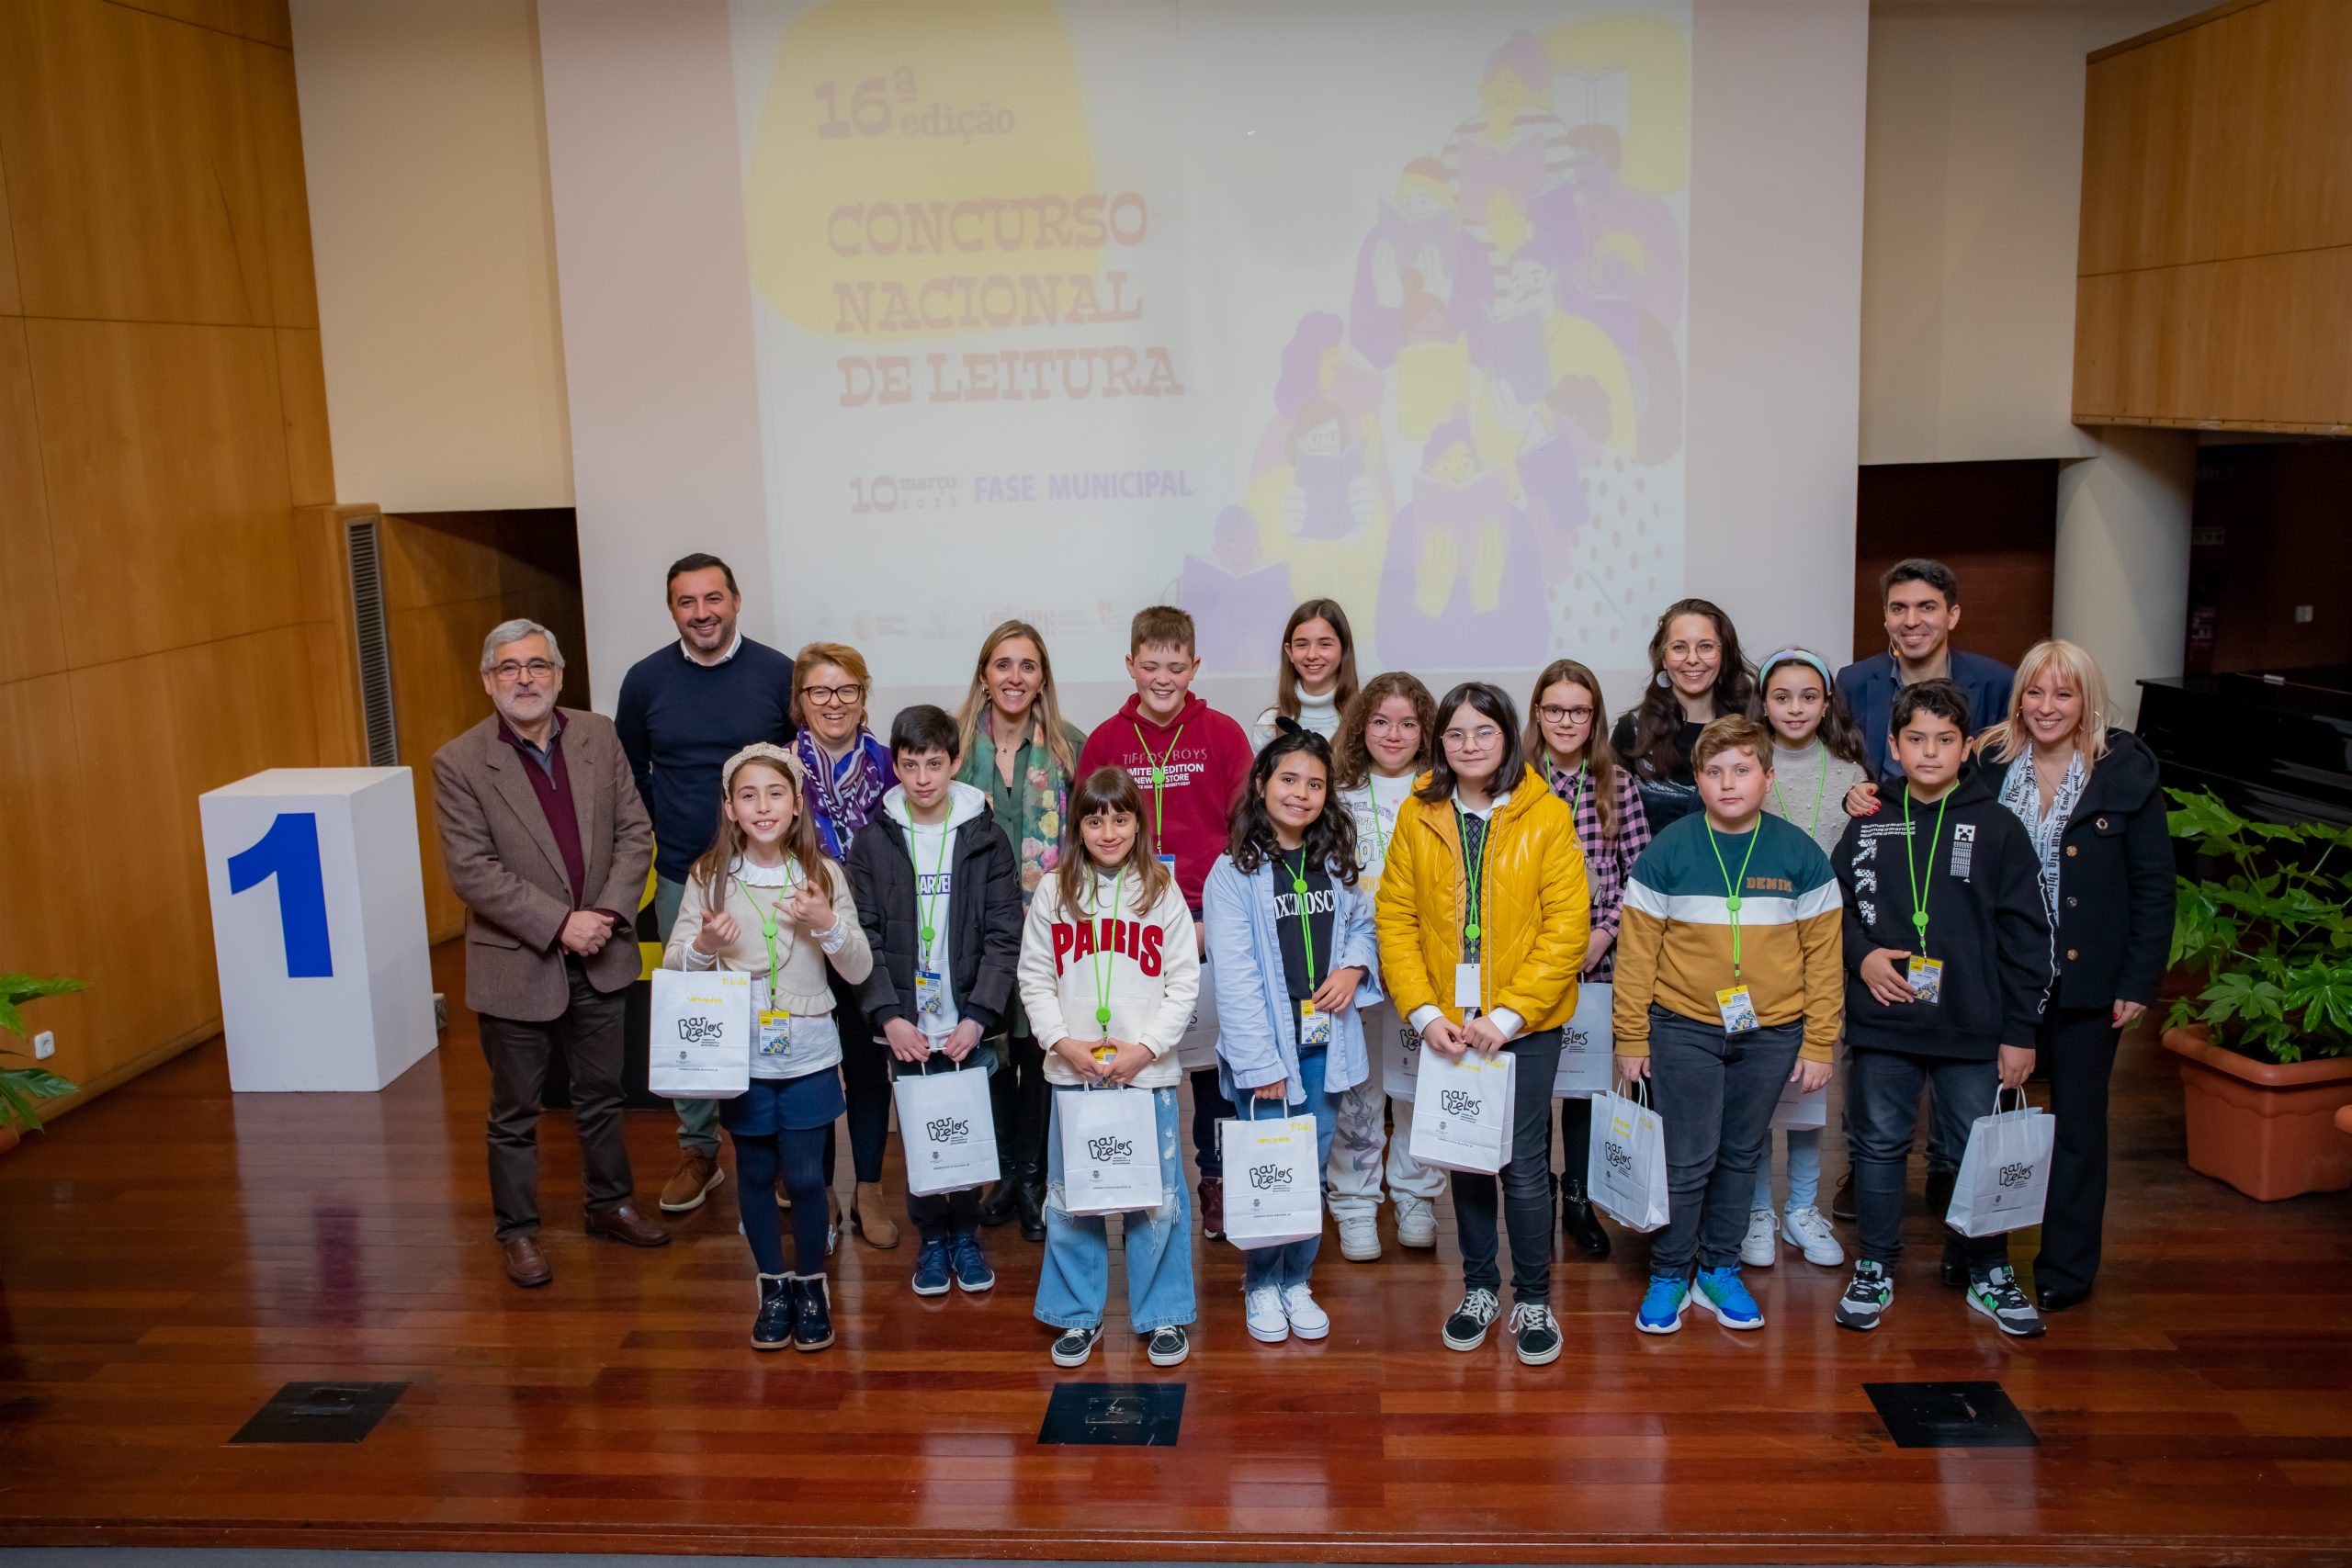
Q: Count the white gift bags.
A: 11